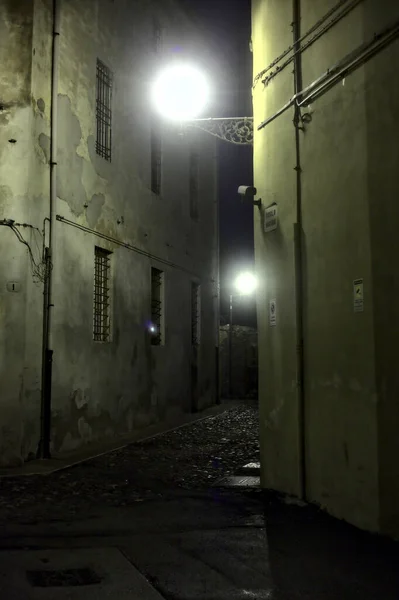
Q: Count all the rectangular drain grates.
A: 1